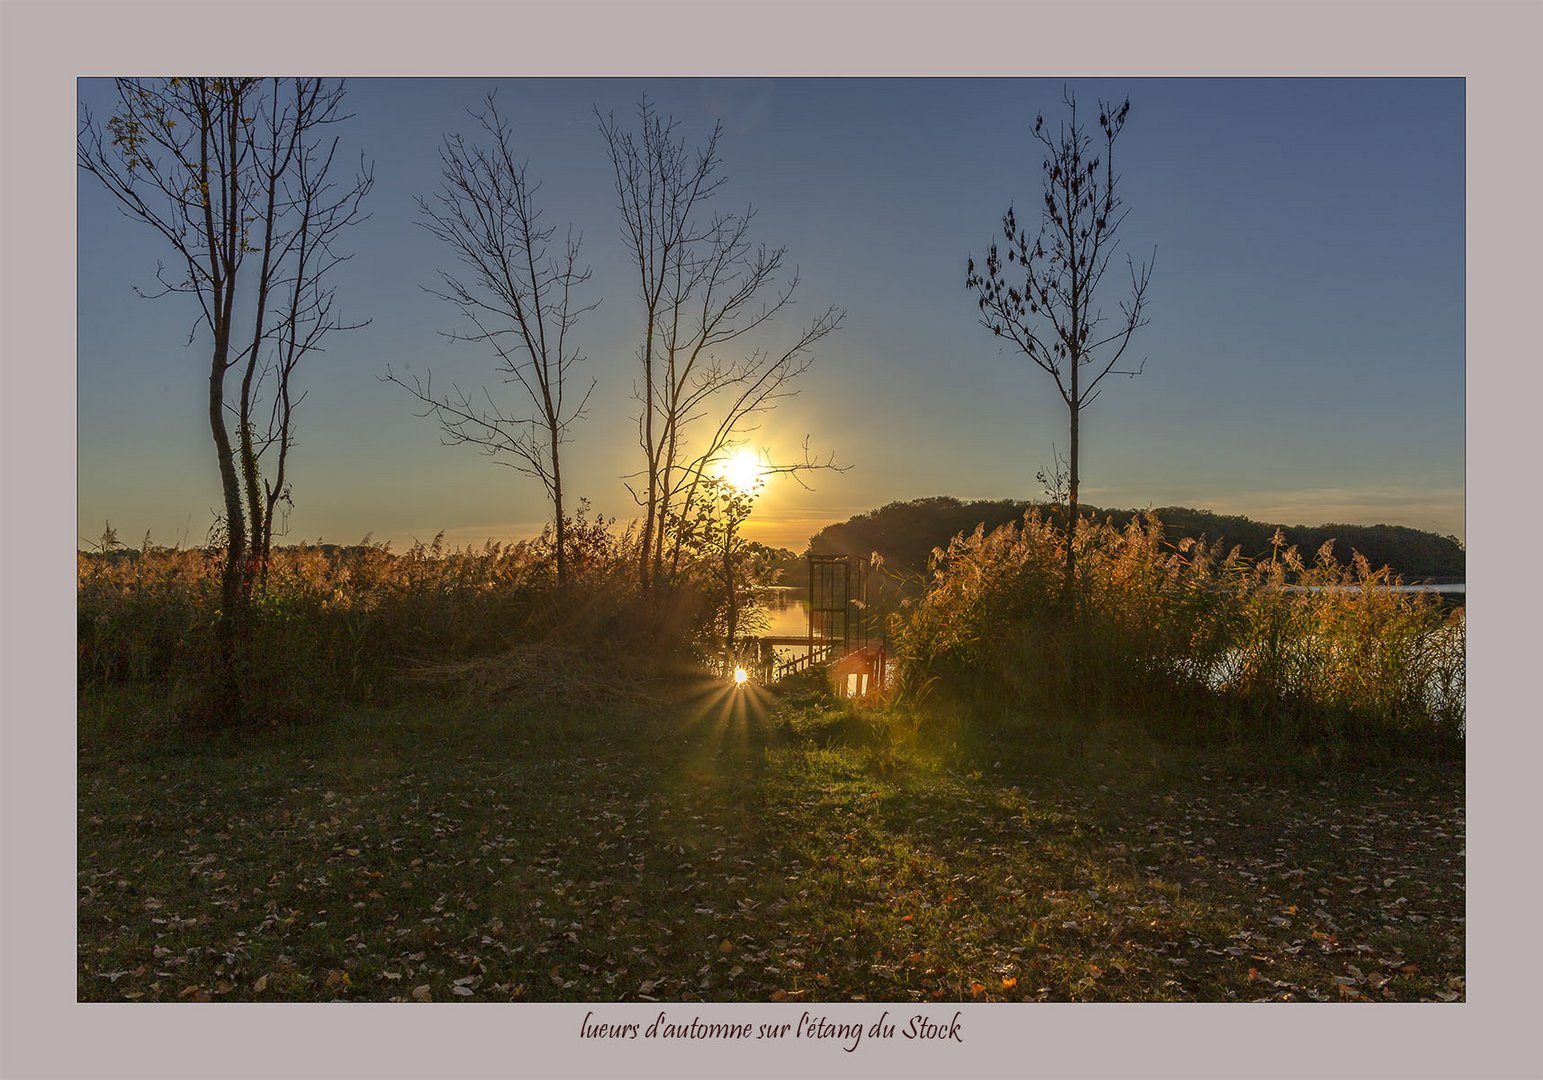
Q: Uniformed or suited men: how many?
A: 0